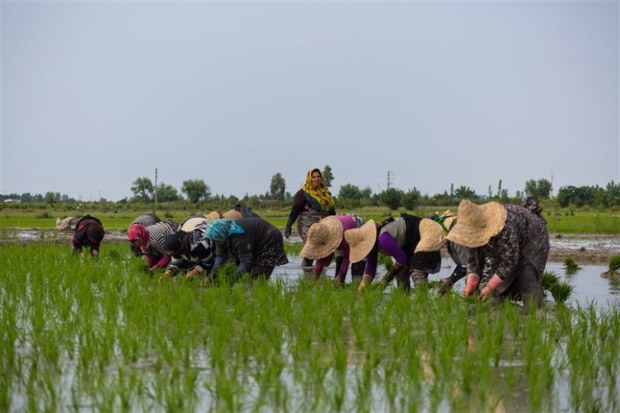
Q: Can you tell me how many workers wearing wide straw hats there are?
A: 4